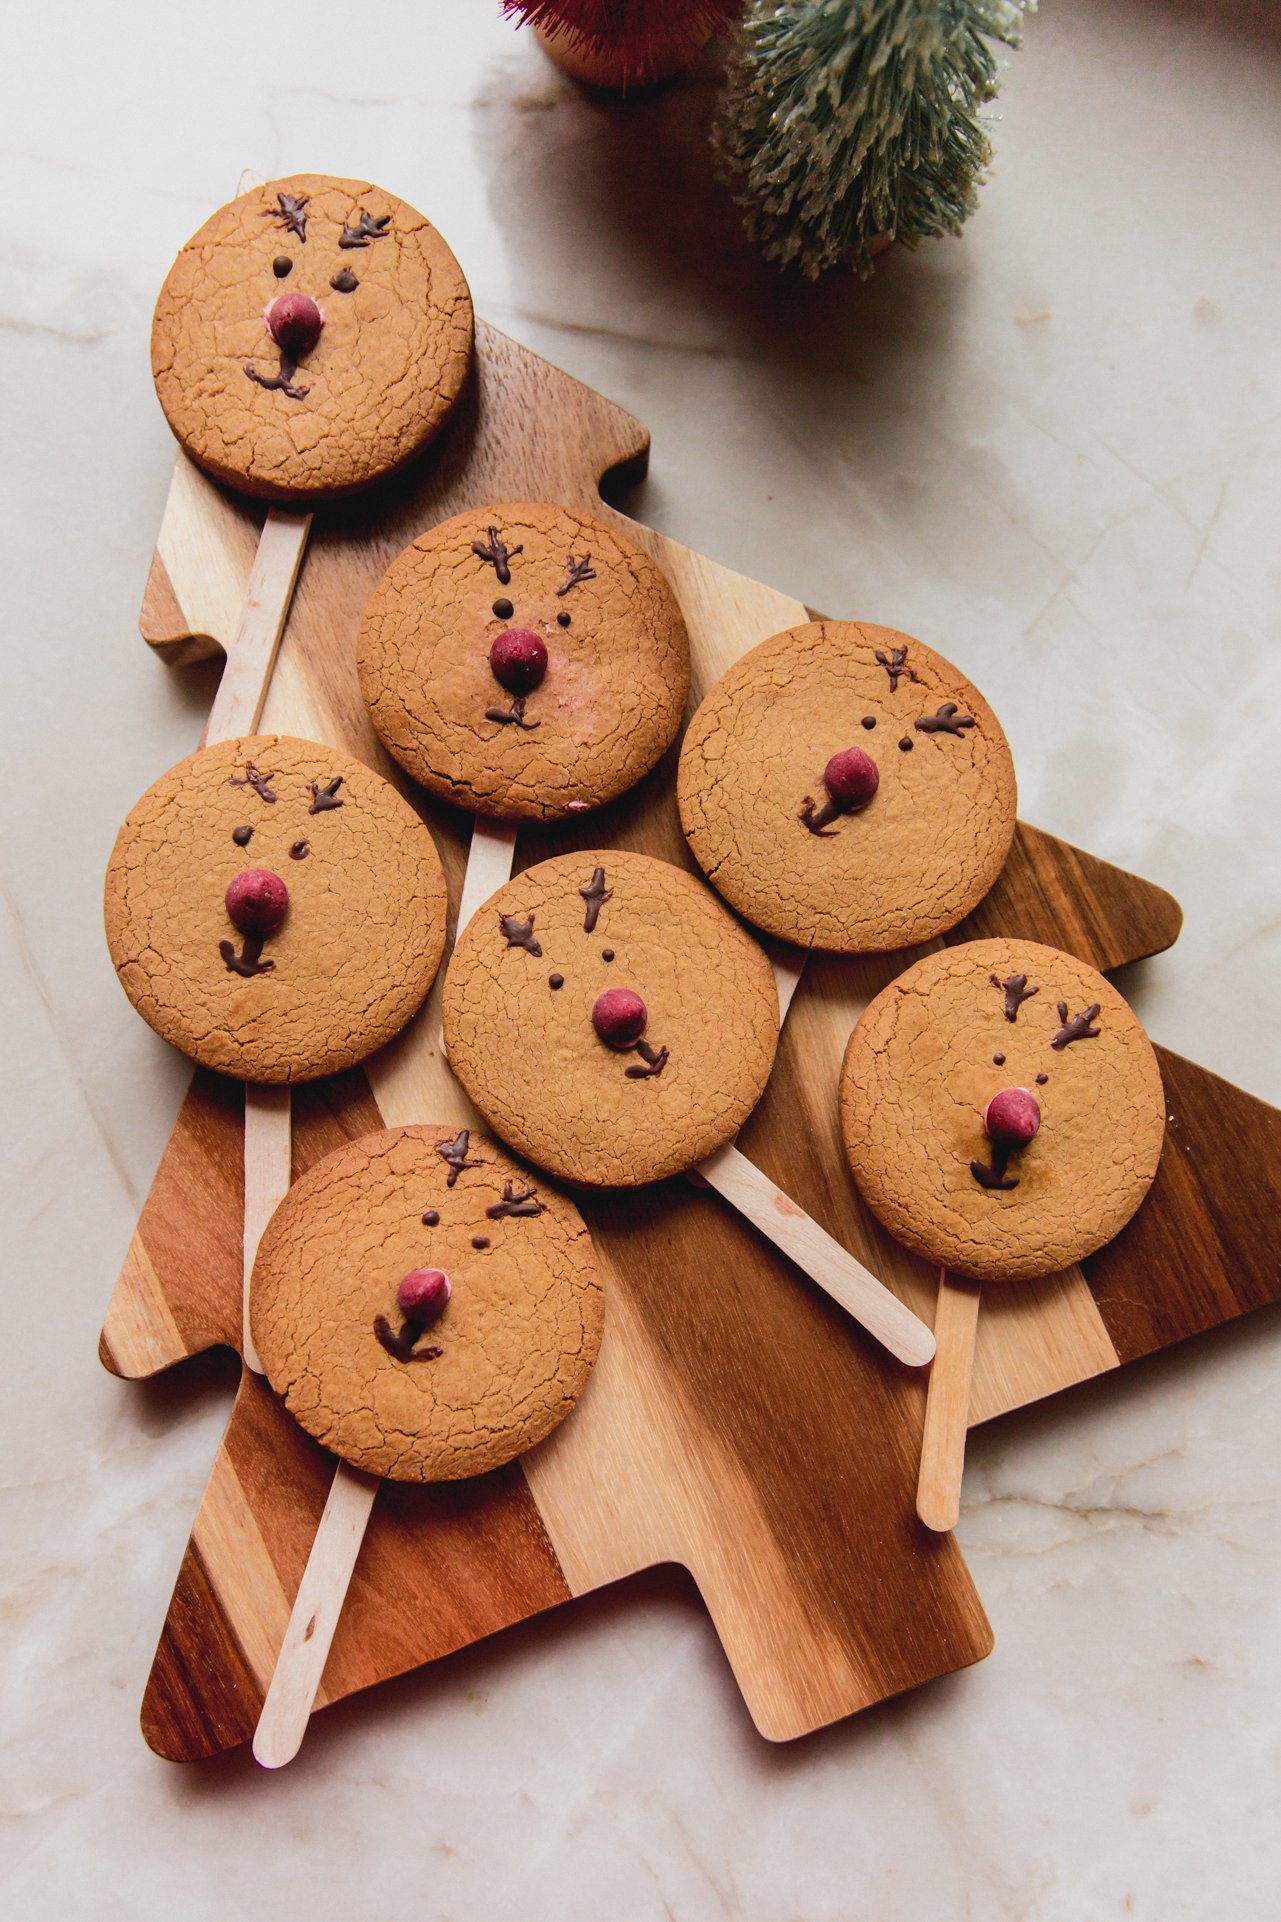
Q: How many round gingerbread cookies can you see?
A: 7